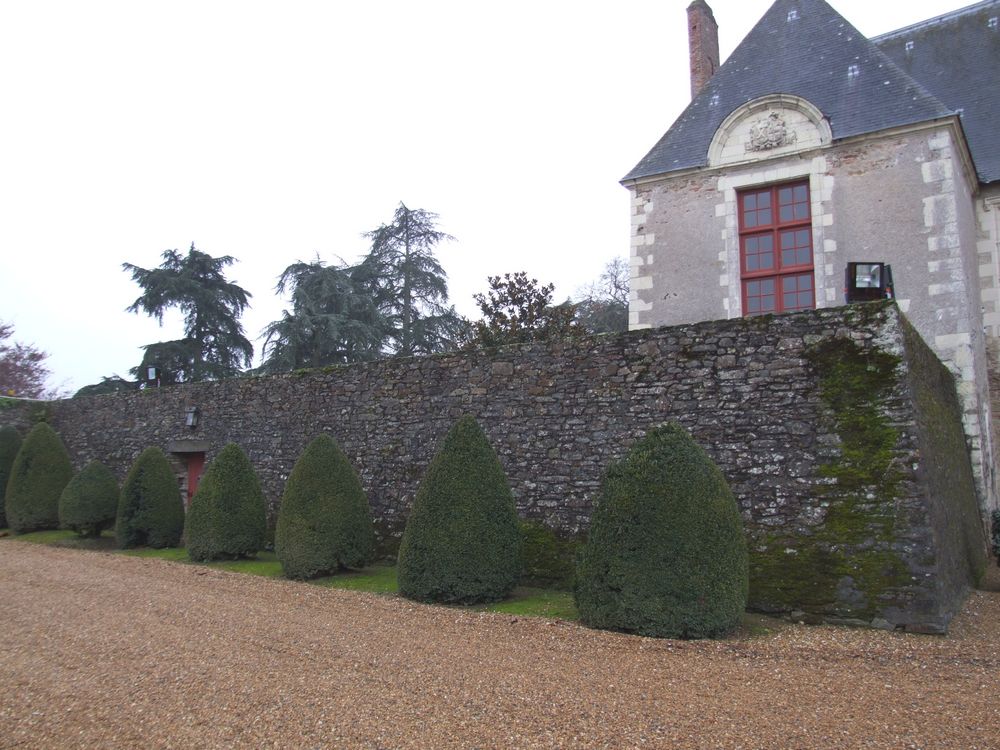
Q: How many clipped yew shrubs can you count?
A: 8